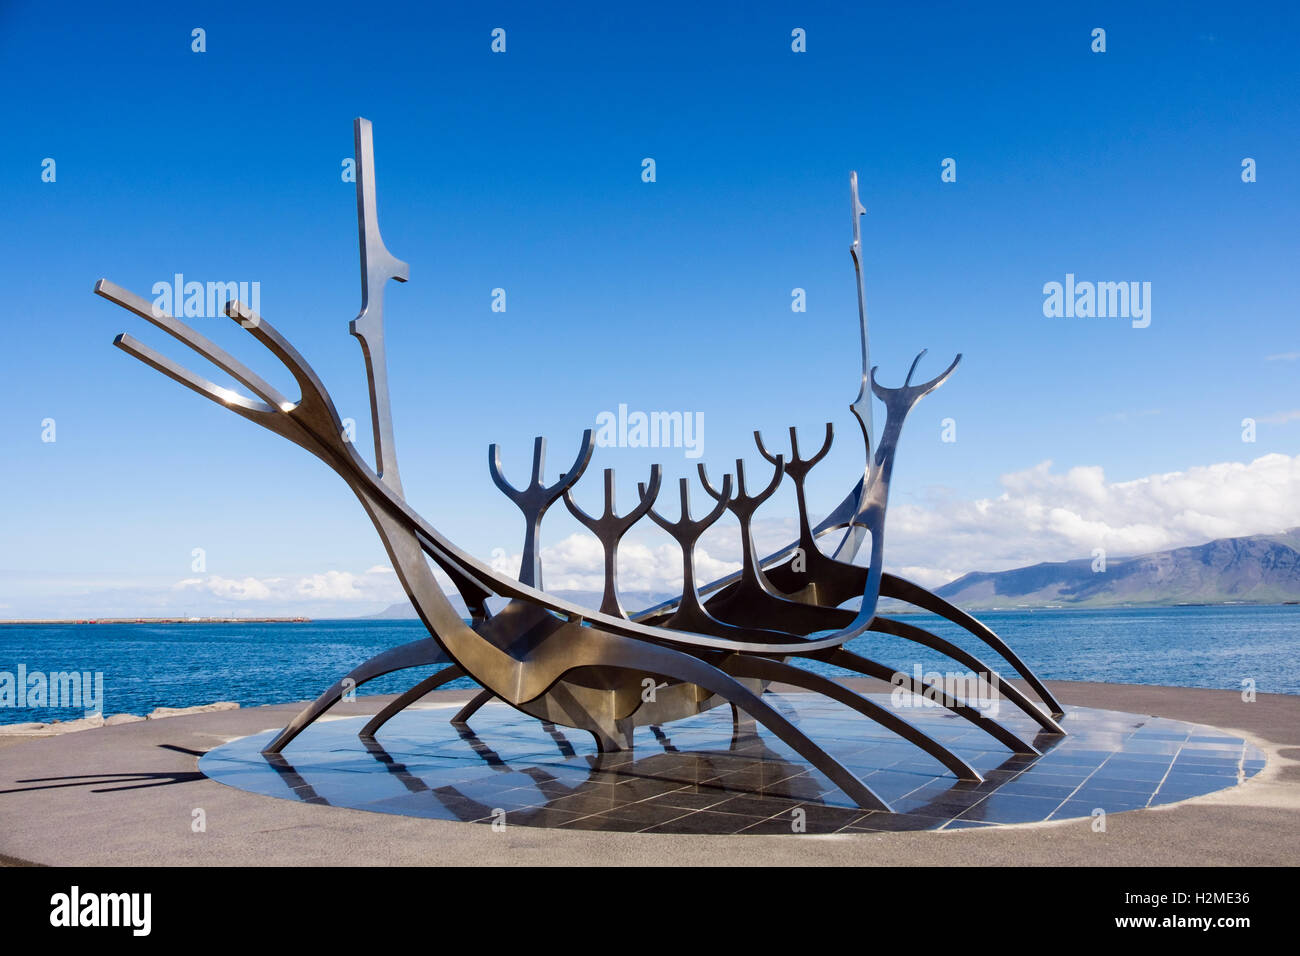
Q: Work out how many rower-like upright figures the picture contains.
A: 5